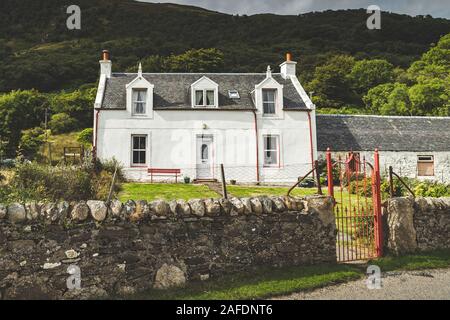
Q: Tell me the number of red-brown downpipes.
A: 3